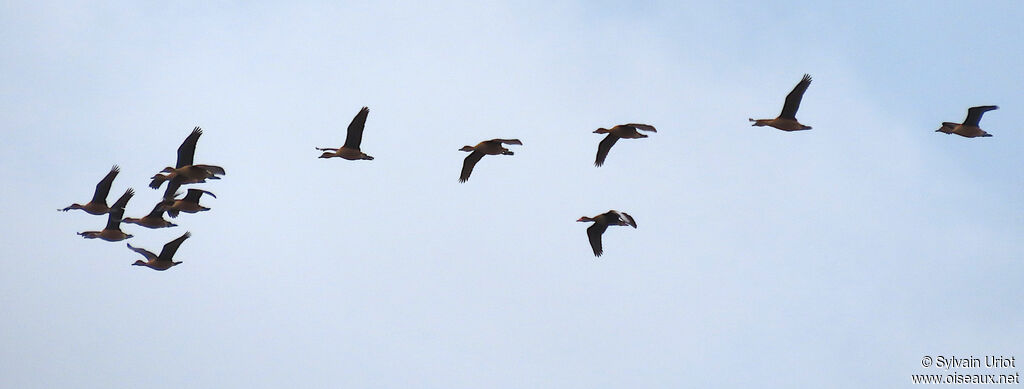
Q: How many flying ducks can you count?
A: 13